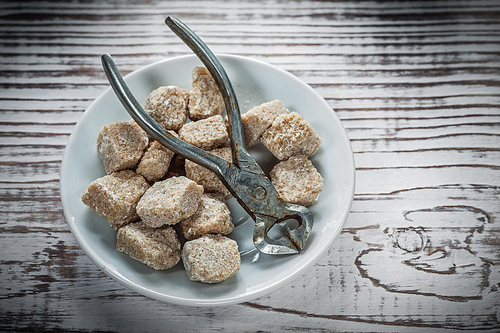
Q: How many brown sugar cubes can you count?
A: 14